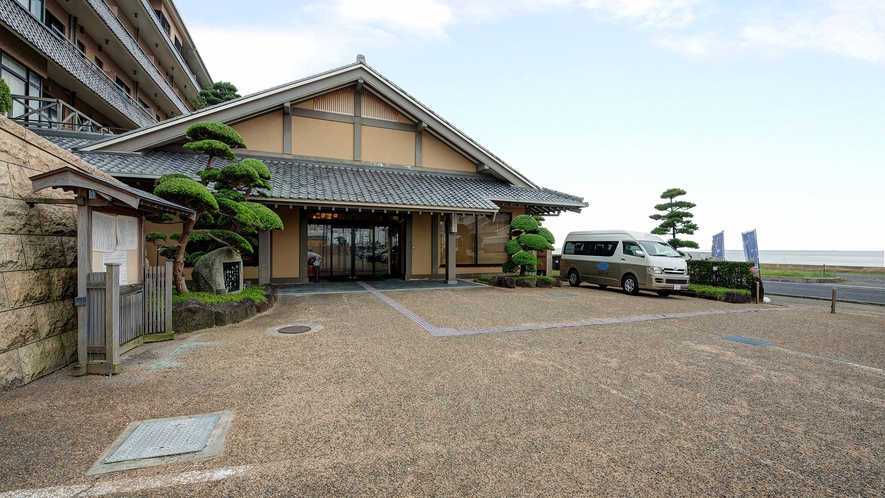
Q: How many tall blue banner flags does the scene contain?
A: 2